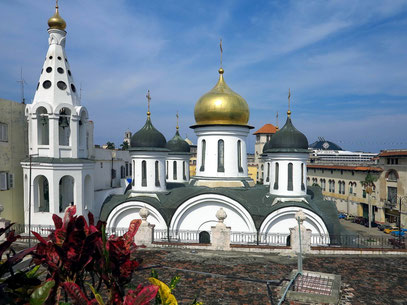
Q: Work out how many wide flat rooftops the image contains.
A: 1